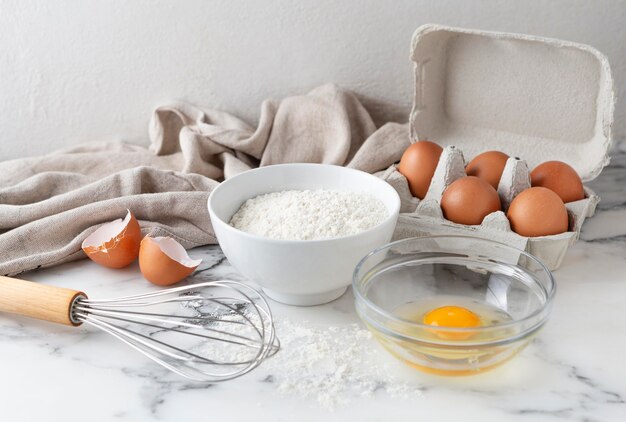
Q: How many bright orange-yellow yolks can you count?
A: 1